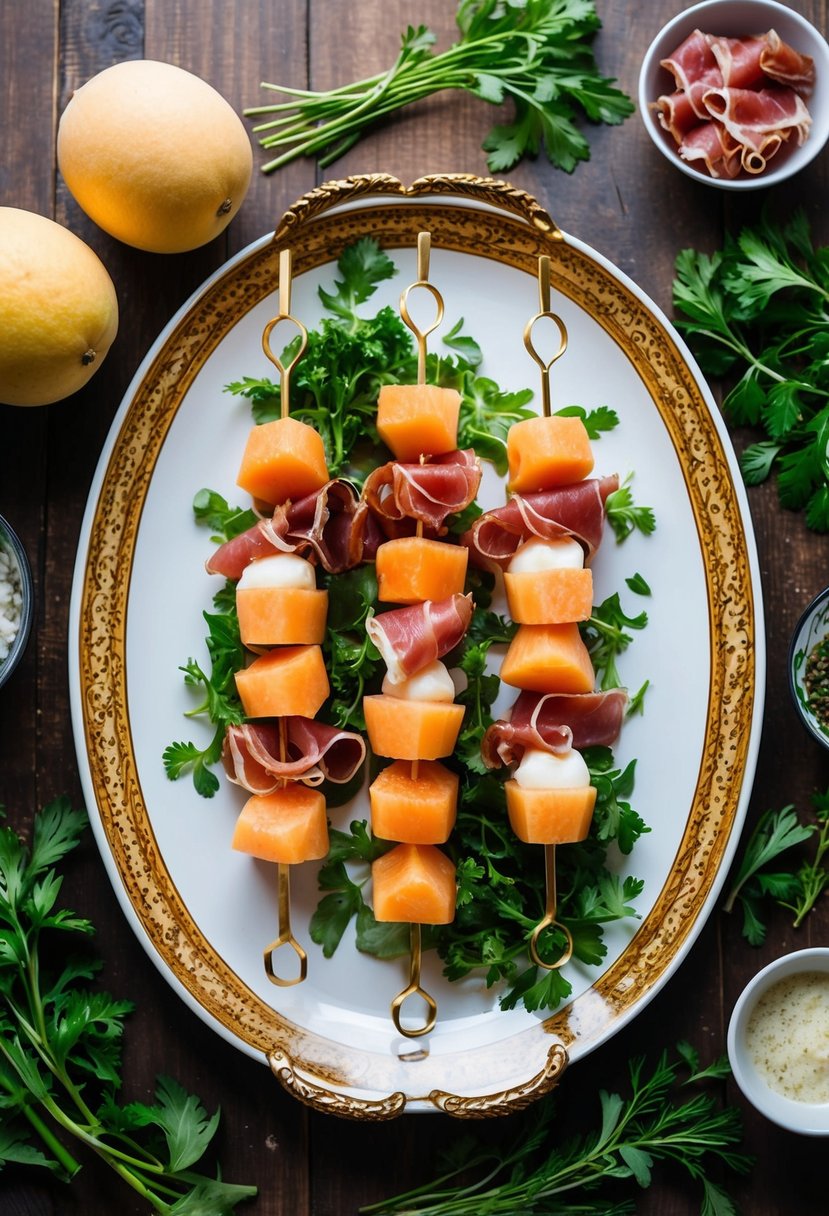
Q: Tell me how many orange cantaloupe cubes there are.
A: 13